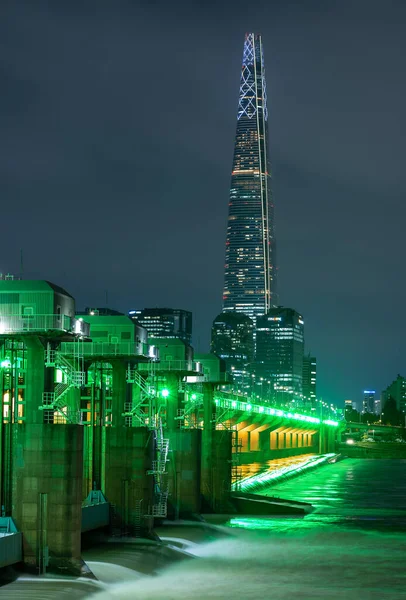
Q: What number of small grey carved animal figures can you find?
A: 0